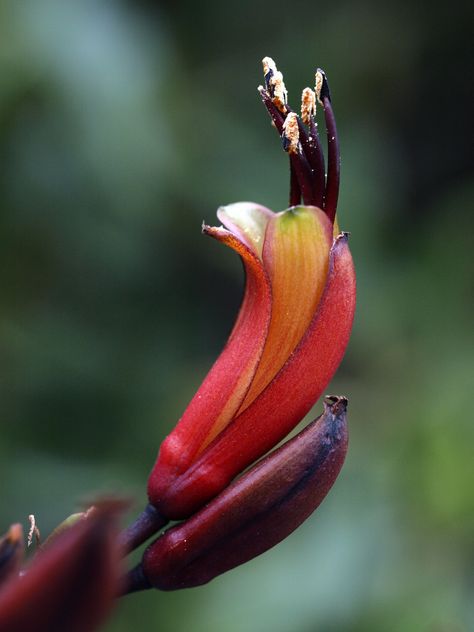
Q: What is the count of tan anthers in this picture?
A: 5